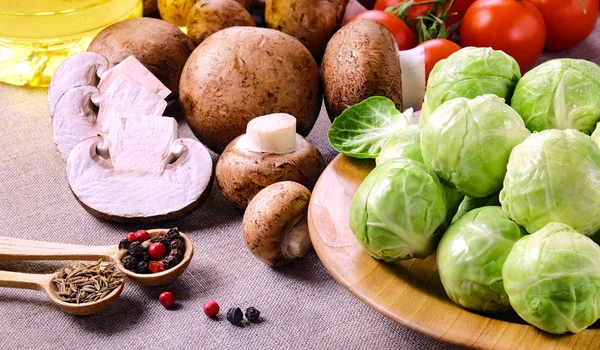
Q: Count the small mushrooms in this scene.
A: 2